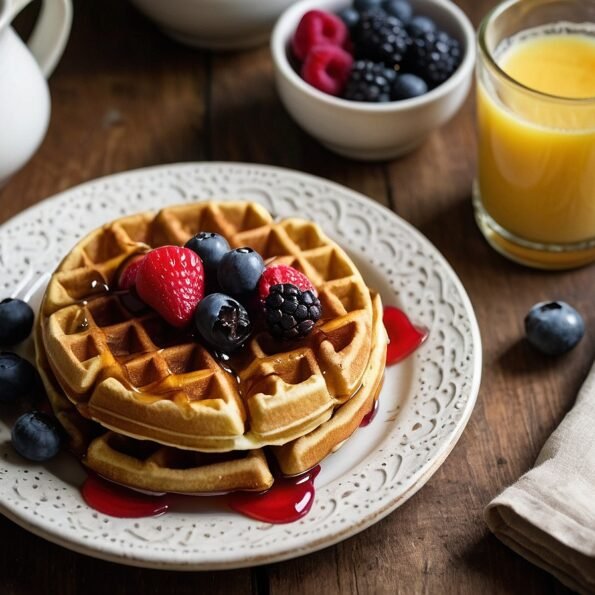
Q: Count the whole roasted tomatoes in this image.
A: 0